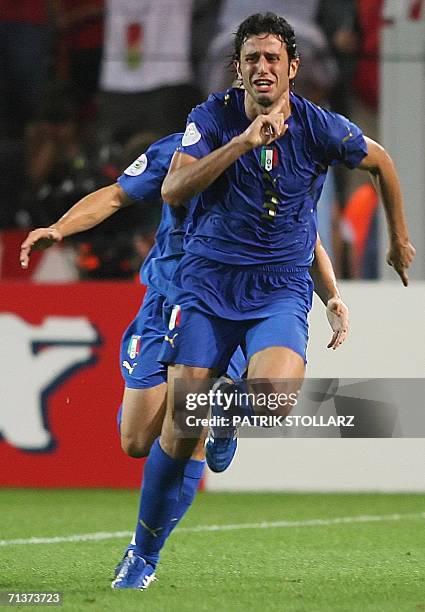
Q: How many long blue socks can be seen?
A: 2